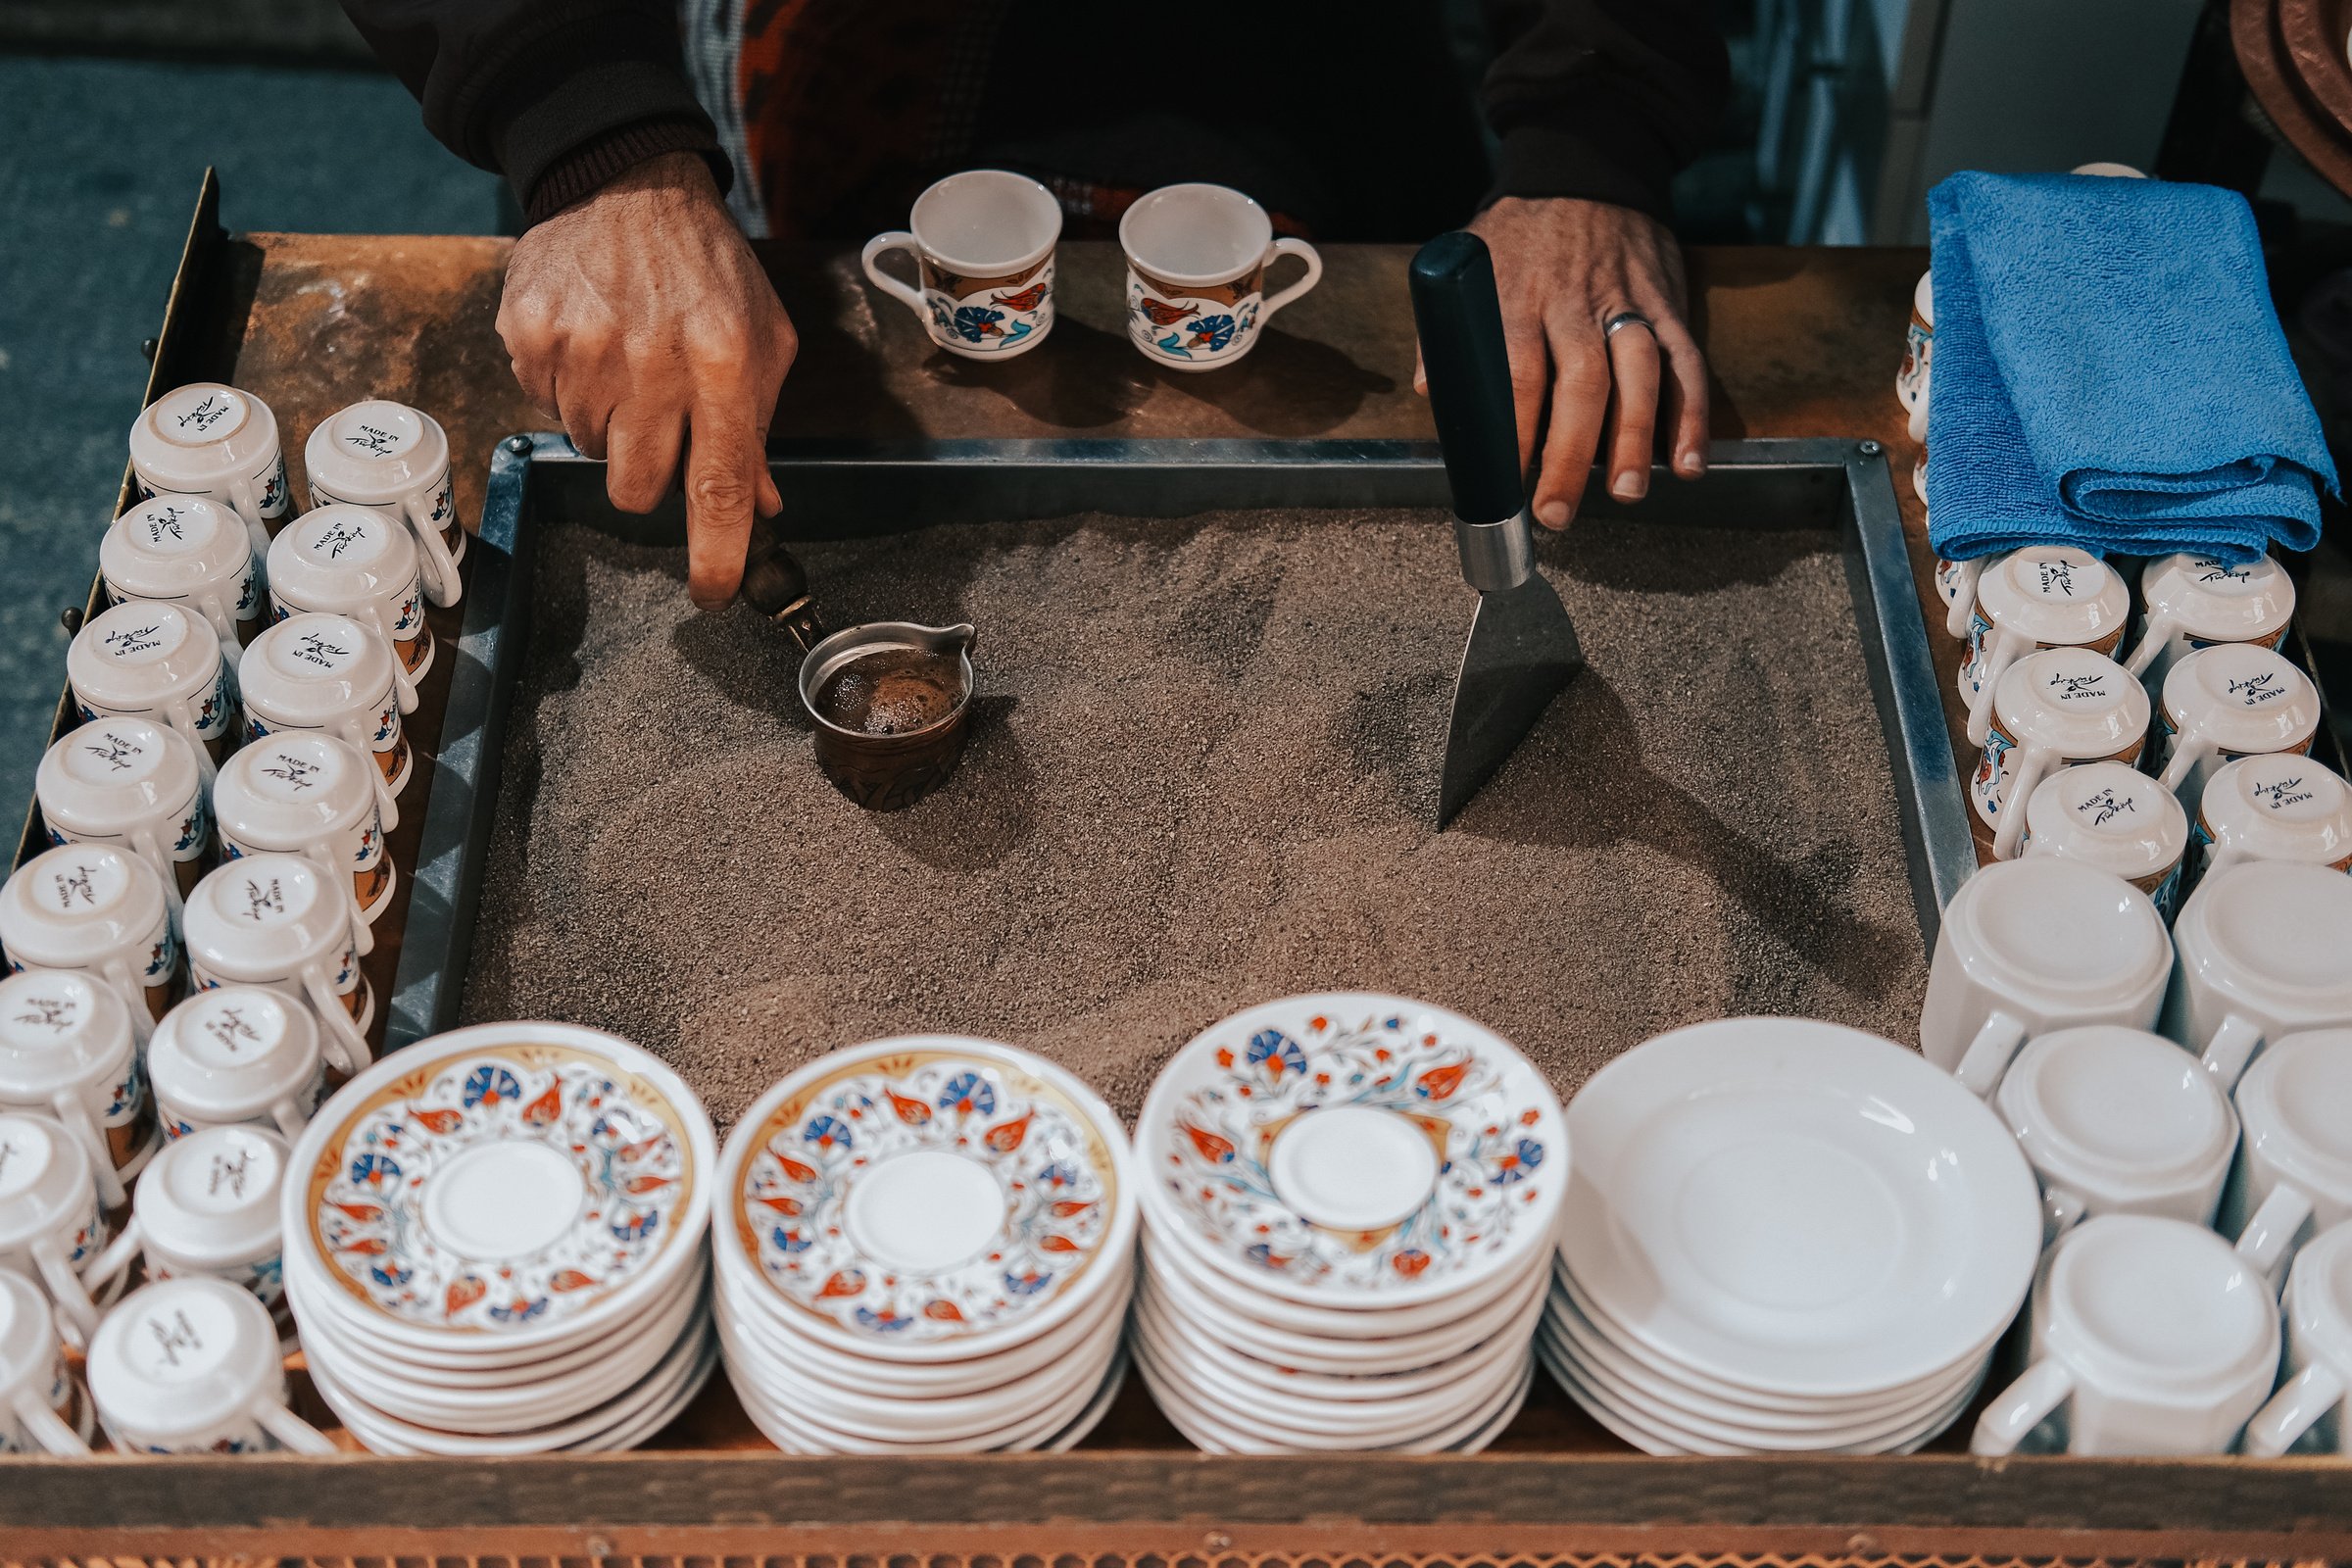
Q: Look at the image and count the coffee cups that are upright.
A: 2